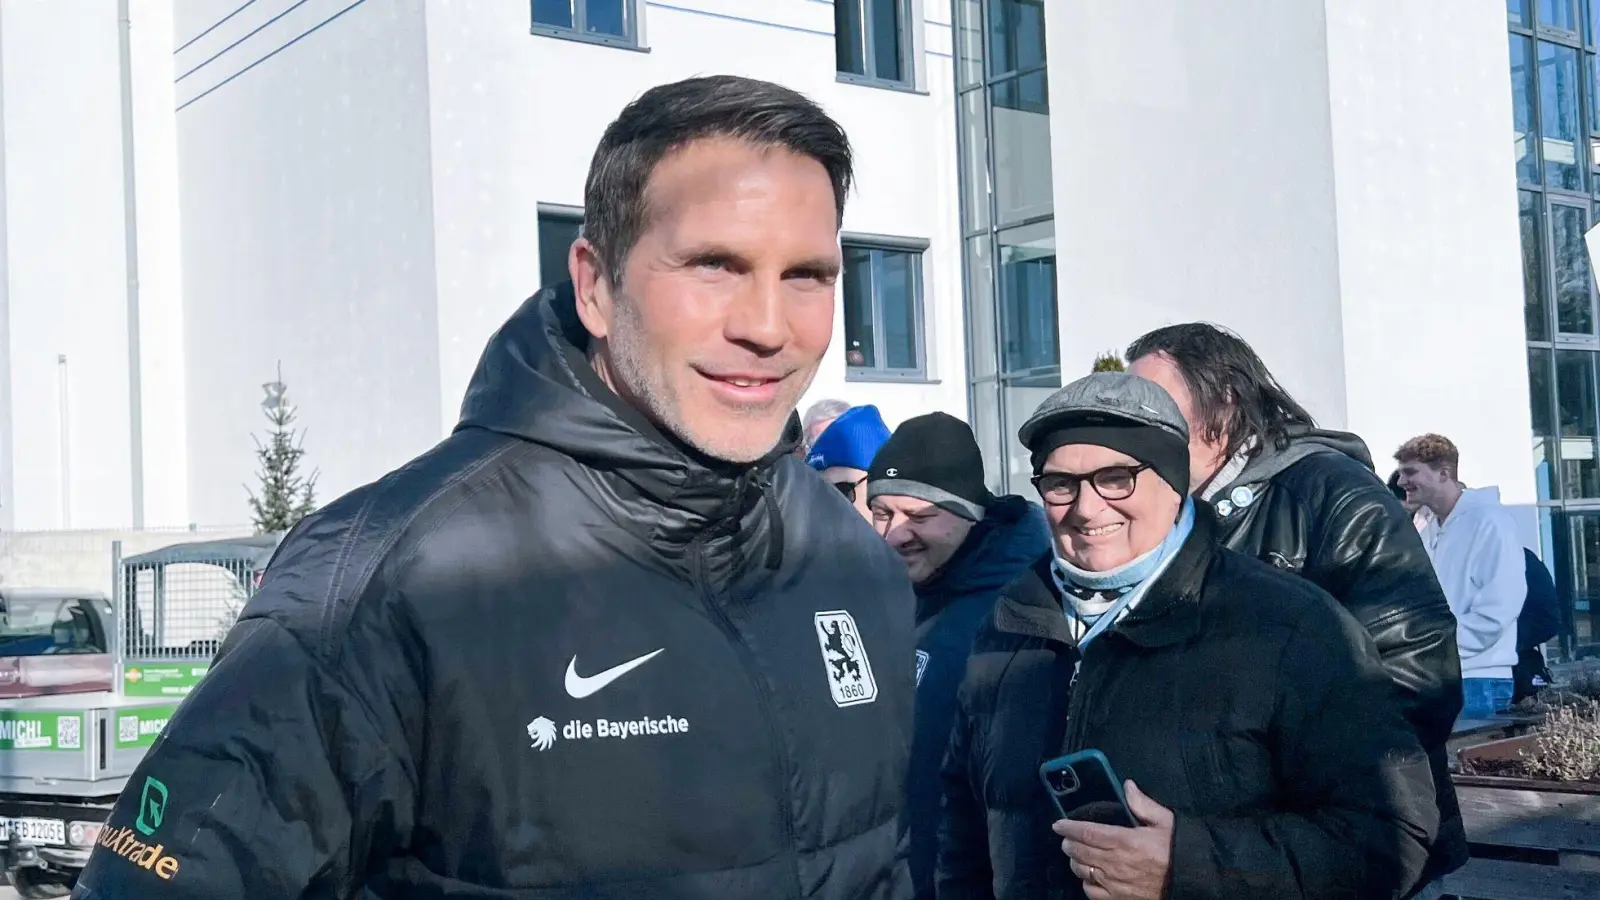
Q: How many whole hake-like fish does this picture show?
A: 0